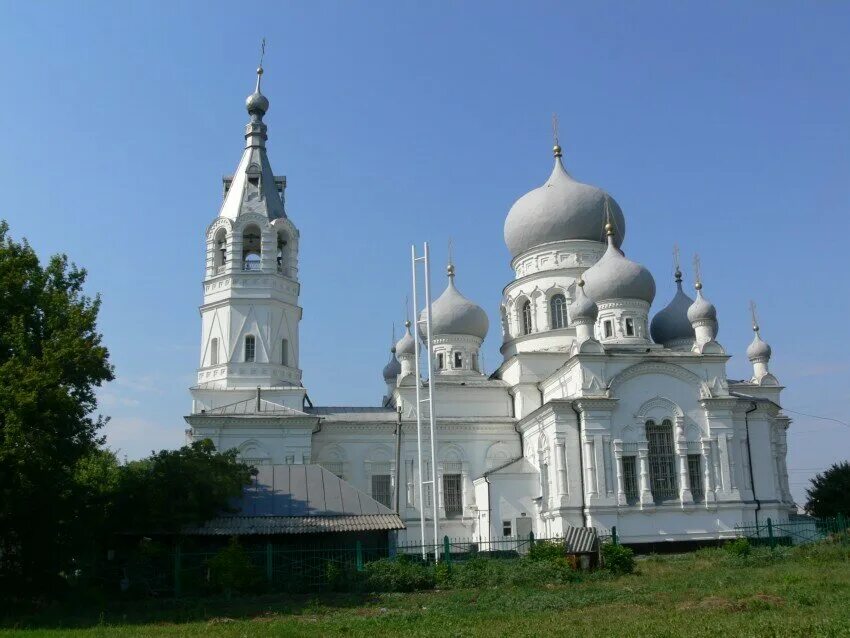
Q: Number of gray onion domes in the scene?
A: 10